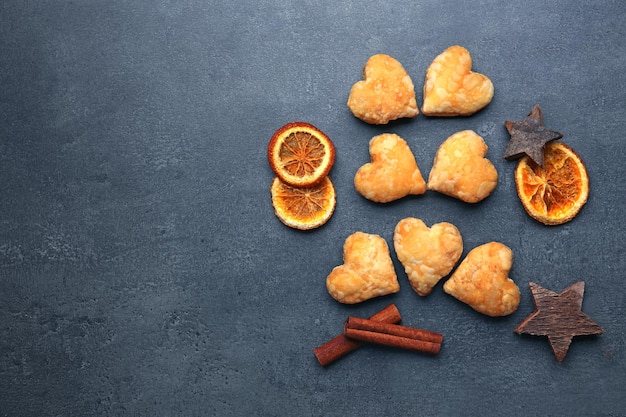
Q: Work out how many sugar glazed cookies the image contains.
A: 7